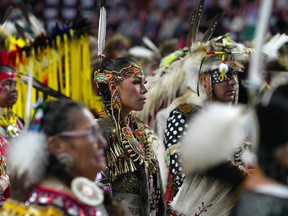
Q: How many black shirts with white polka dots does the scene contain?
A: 1